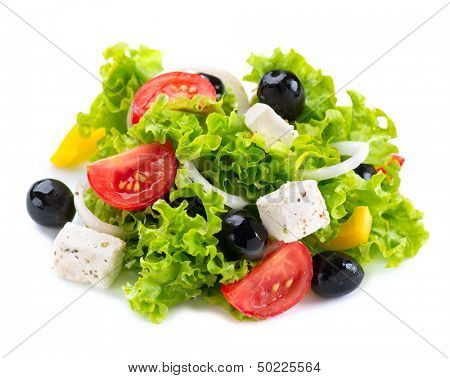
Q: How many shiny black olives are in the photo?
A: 6